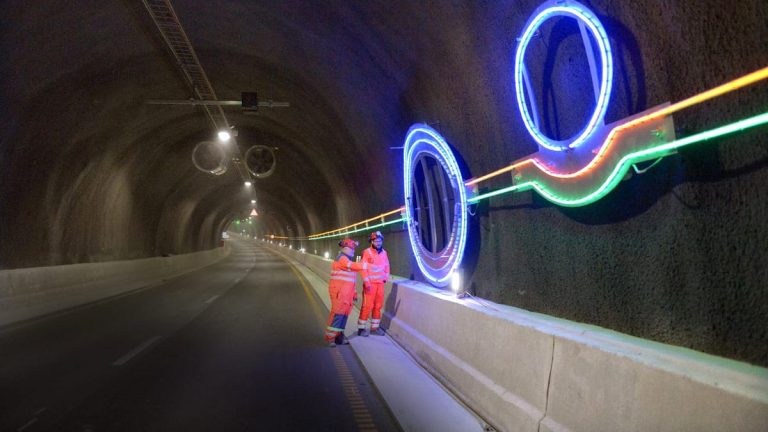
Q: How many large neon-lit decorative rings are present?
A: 2